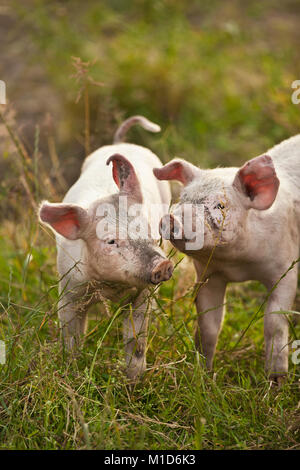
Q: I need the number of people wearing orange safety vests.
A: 0